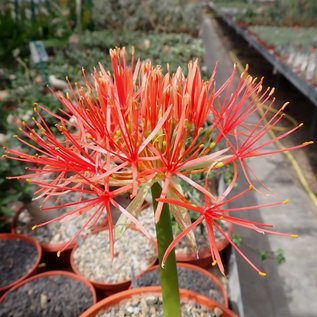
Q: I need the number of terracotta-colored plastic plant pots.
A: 7